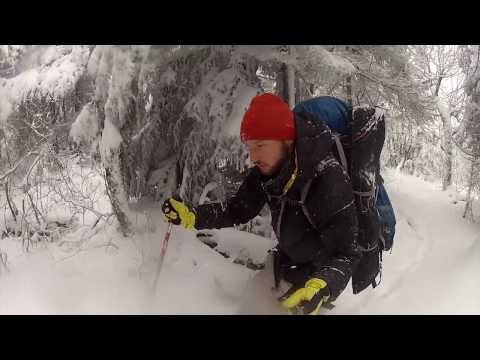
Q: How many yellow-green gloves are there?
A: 2